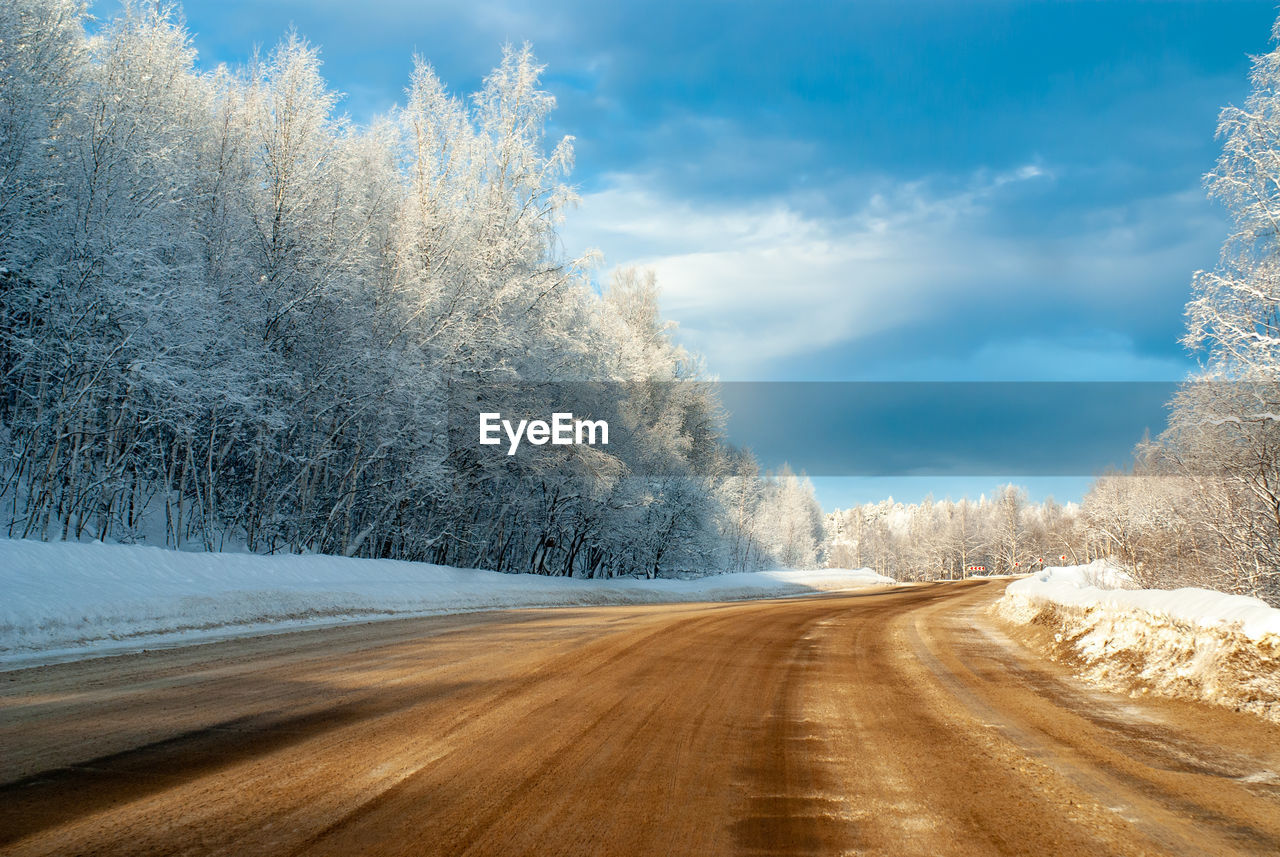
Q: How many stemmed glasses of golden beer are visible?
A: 0